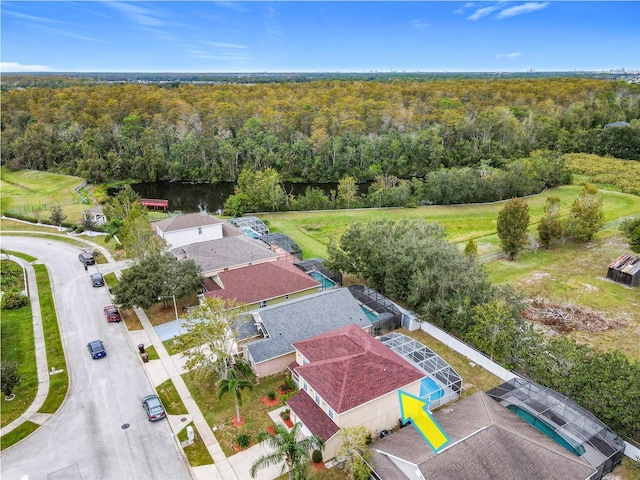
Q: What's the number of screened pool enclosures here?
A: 6